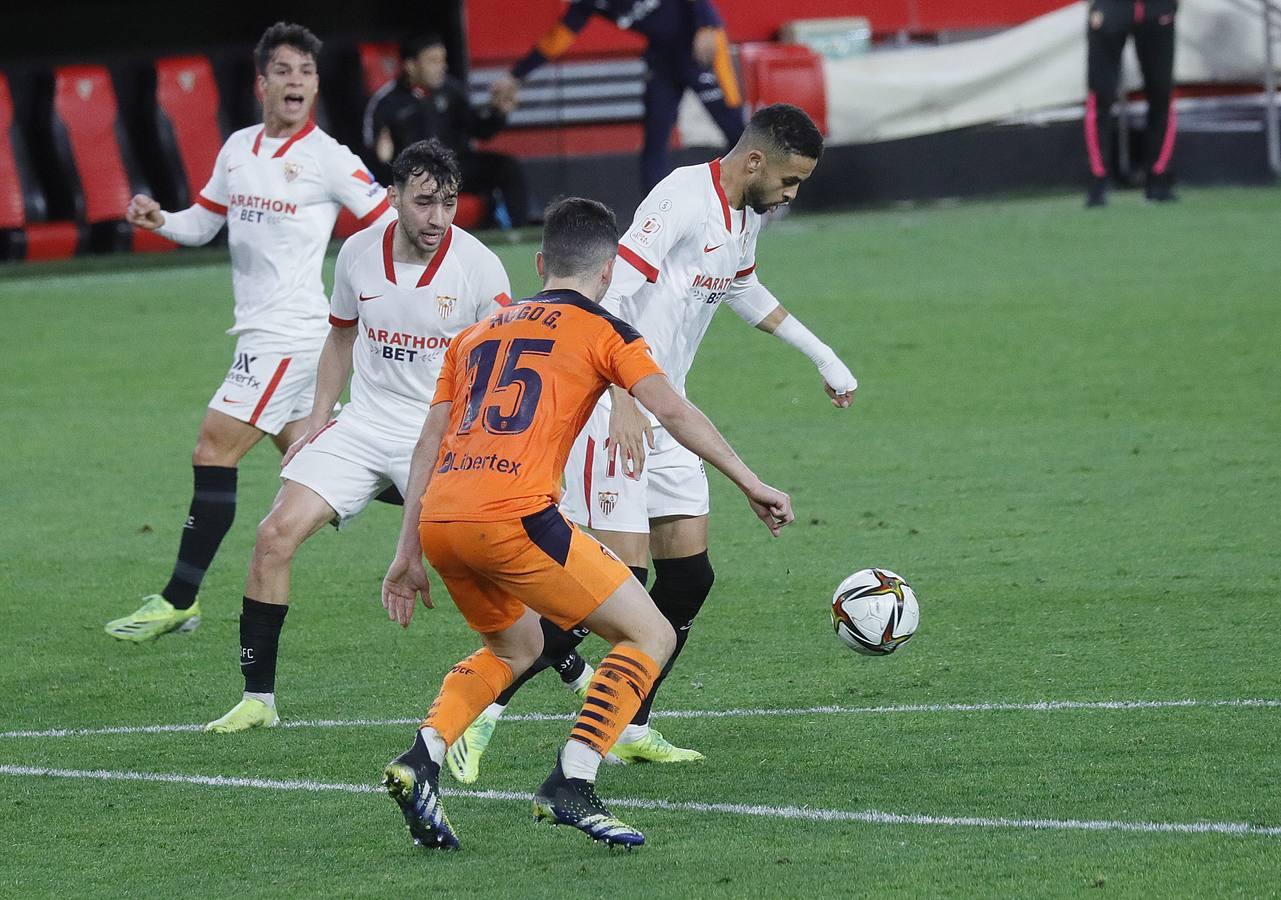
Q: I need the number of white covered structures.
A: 1